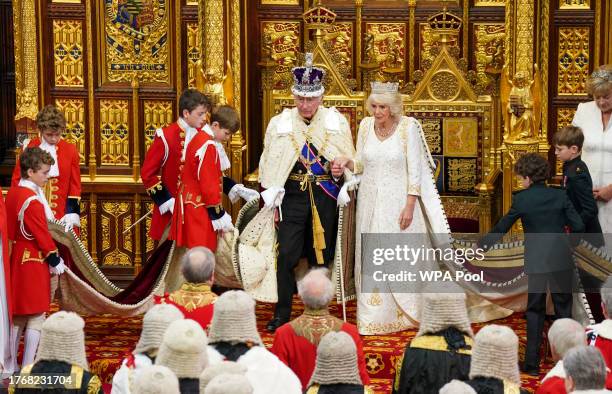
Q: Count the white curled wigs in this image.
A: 11